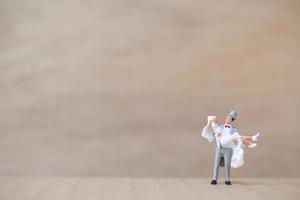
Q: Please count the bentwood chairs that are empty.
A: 0